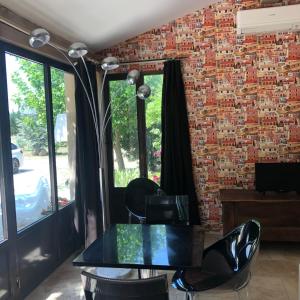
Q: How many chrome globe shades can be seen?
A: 5